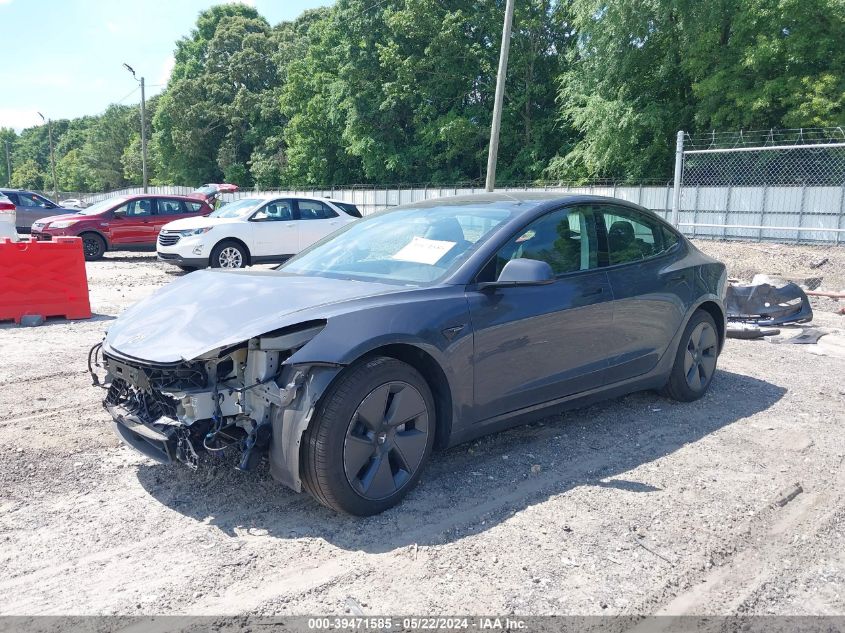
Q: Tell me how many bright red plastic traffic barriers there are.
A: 1